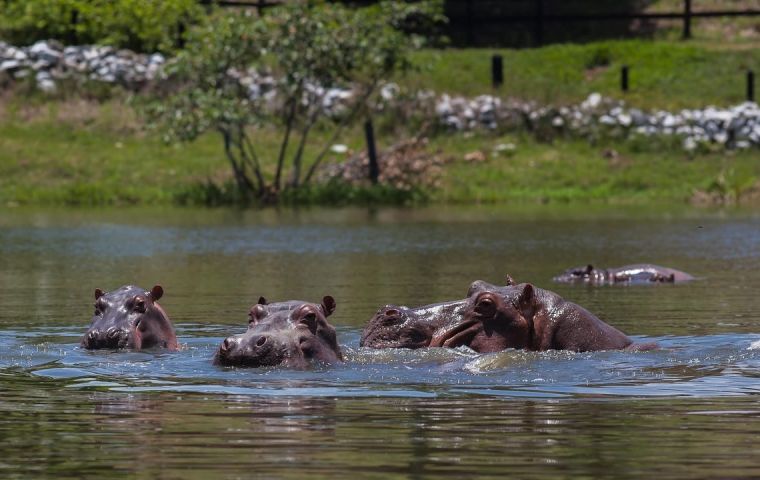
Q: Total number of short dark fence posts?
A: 3